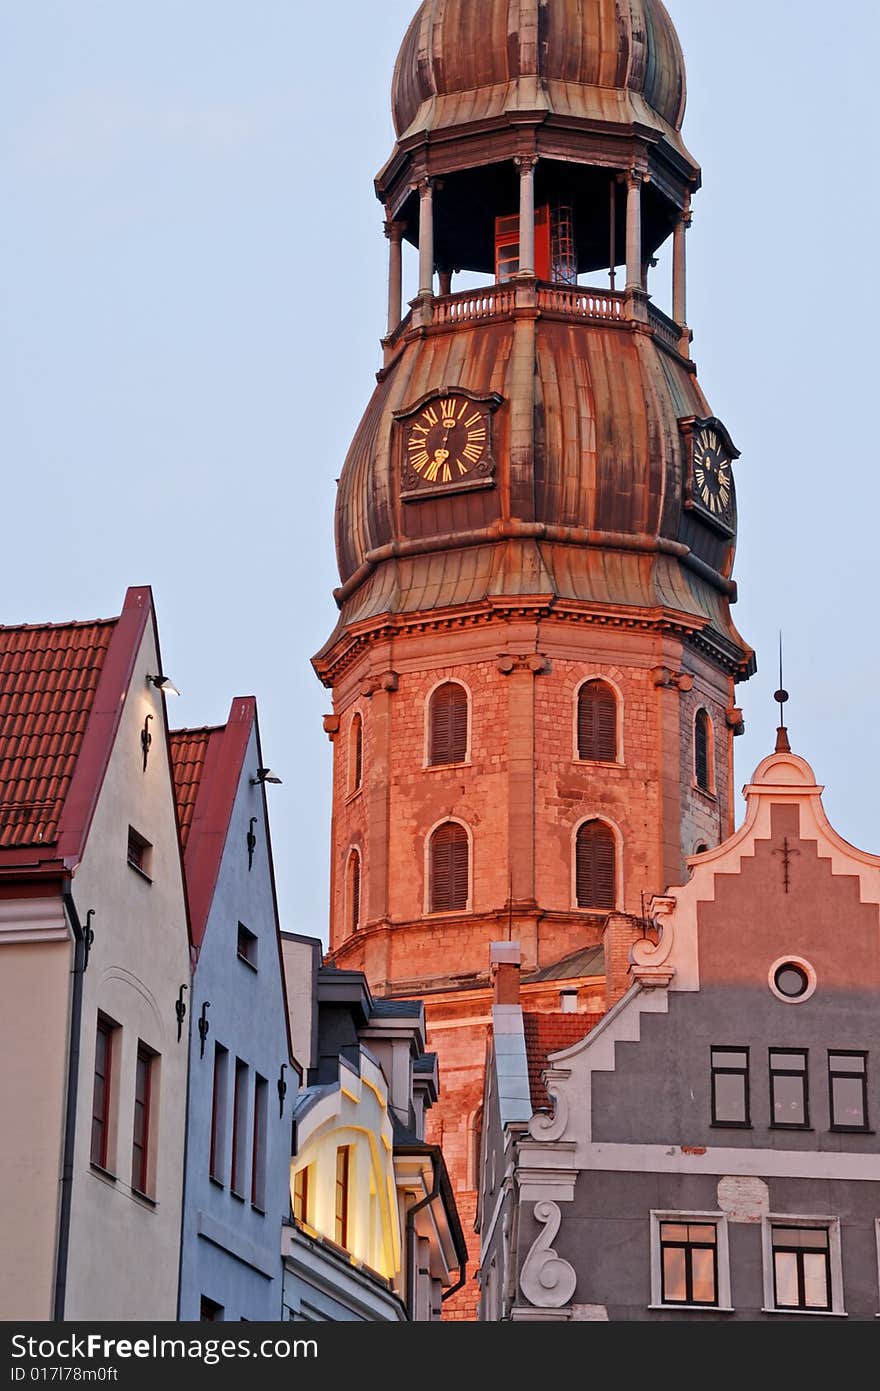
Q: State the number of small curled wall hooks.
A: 6